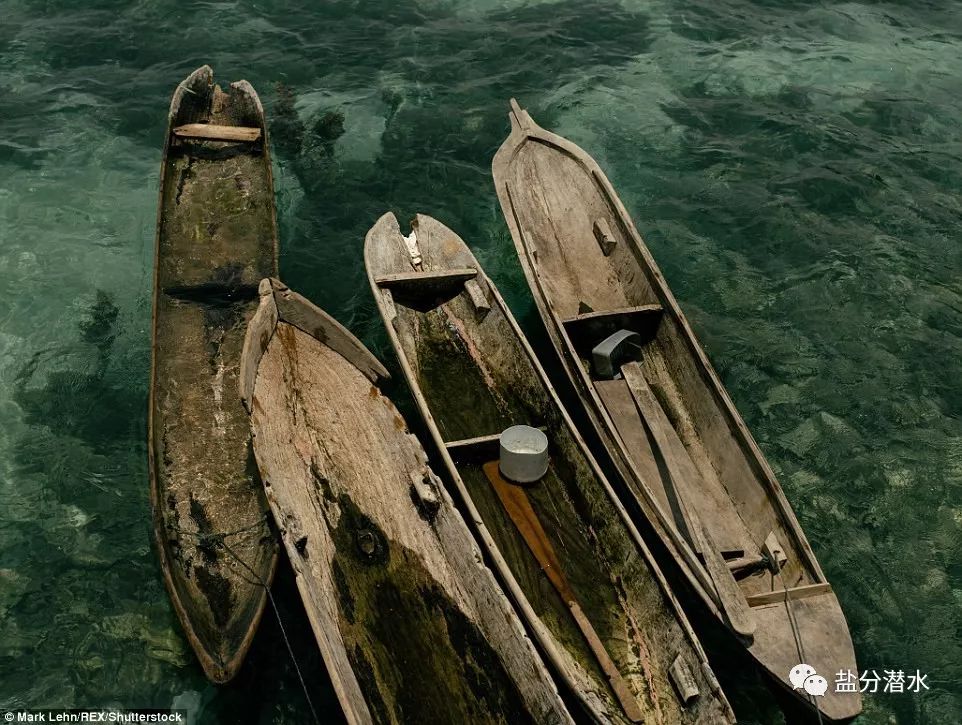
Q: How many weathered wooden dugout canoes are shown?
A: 4